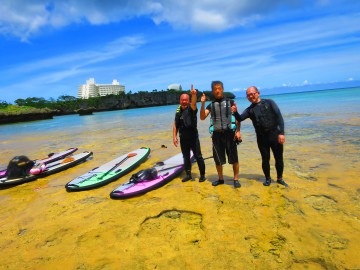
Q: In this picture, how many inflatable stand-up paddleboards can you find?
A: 4